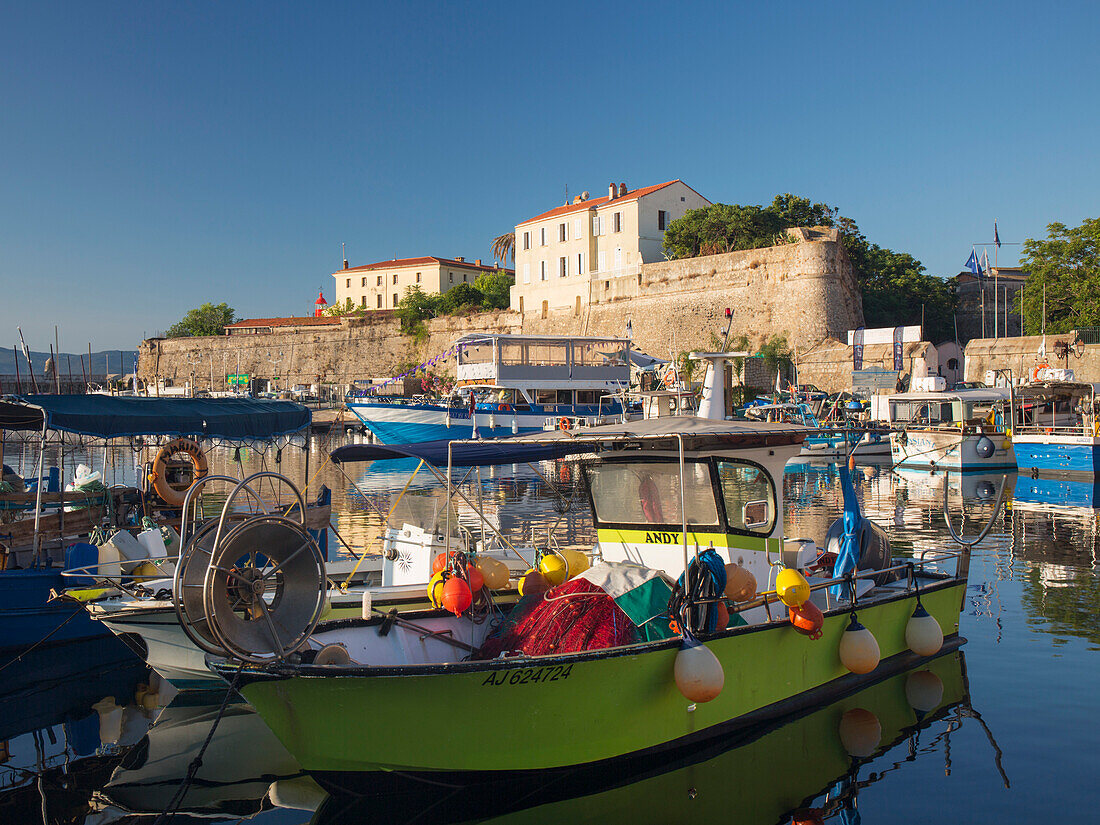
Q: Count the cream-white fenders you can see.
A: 3